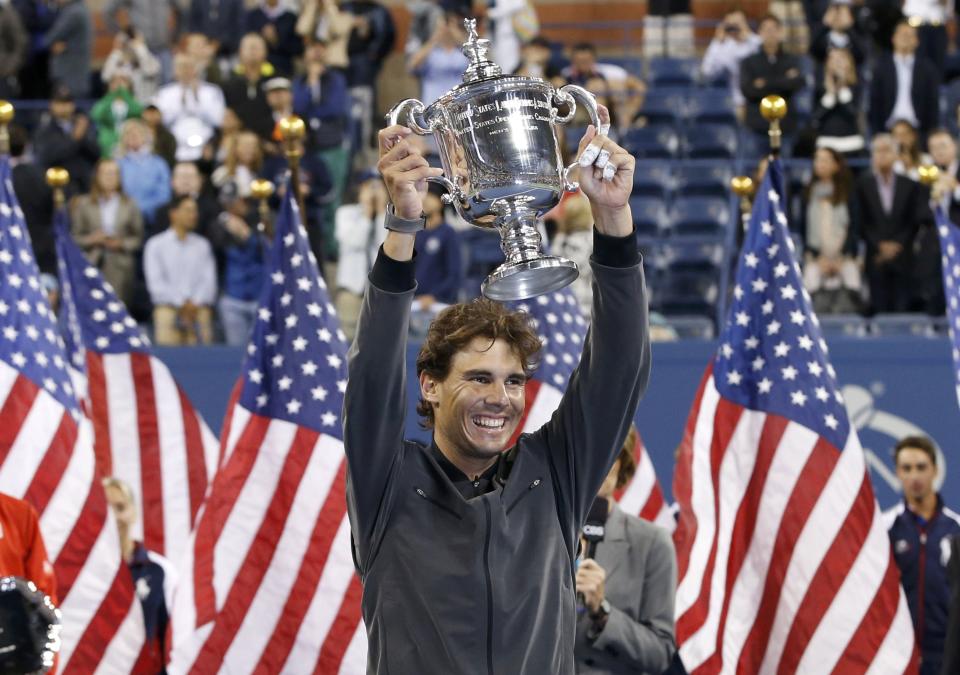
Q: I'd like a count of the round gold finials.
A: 7